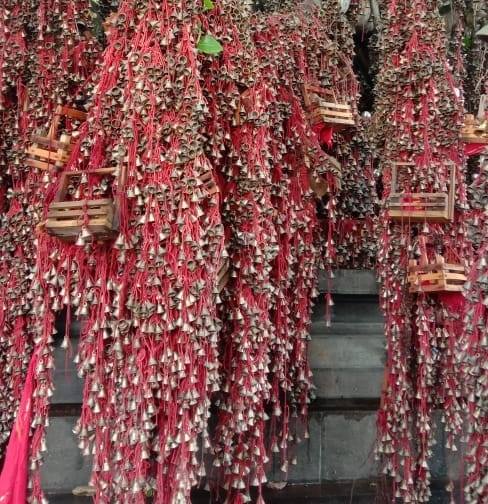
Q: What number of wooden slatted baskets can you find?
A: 6